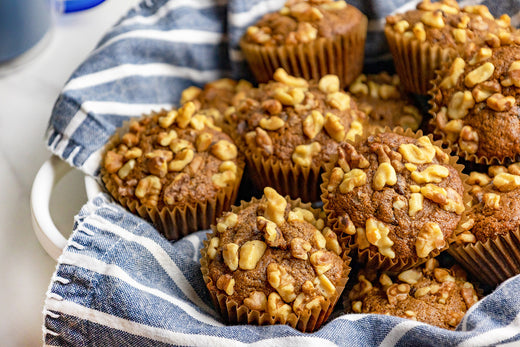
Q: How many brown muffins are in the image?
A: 11